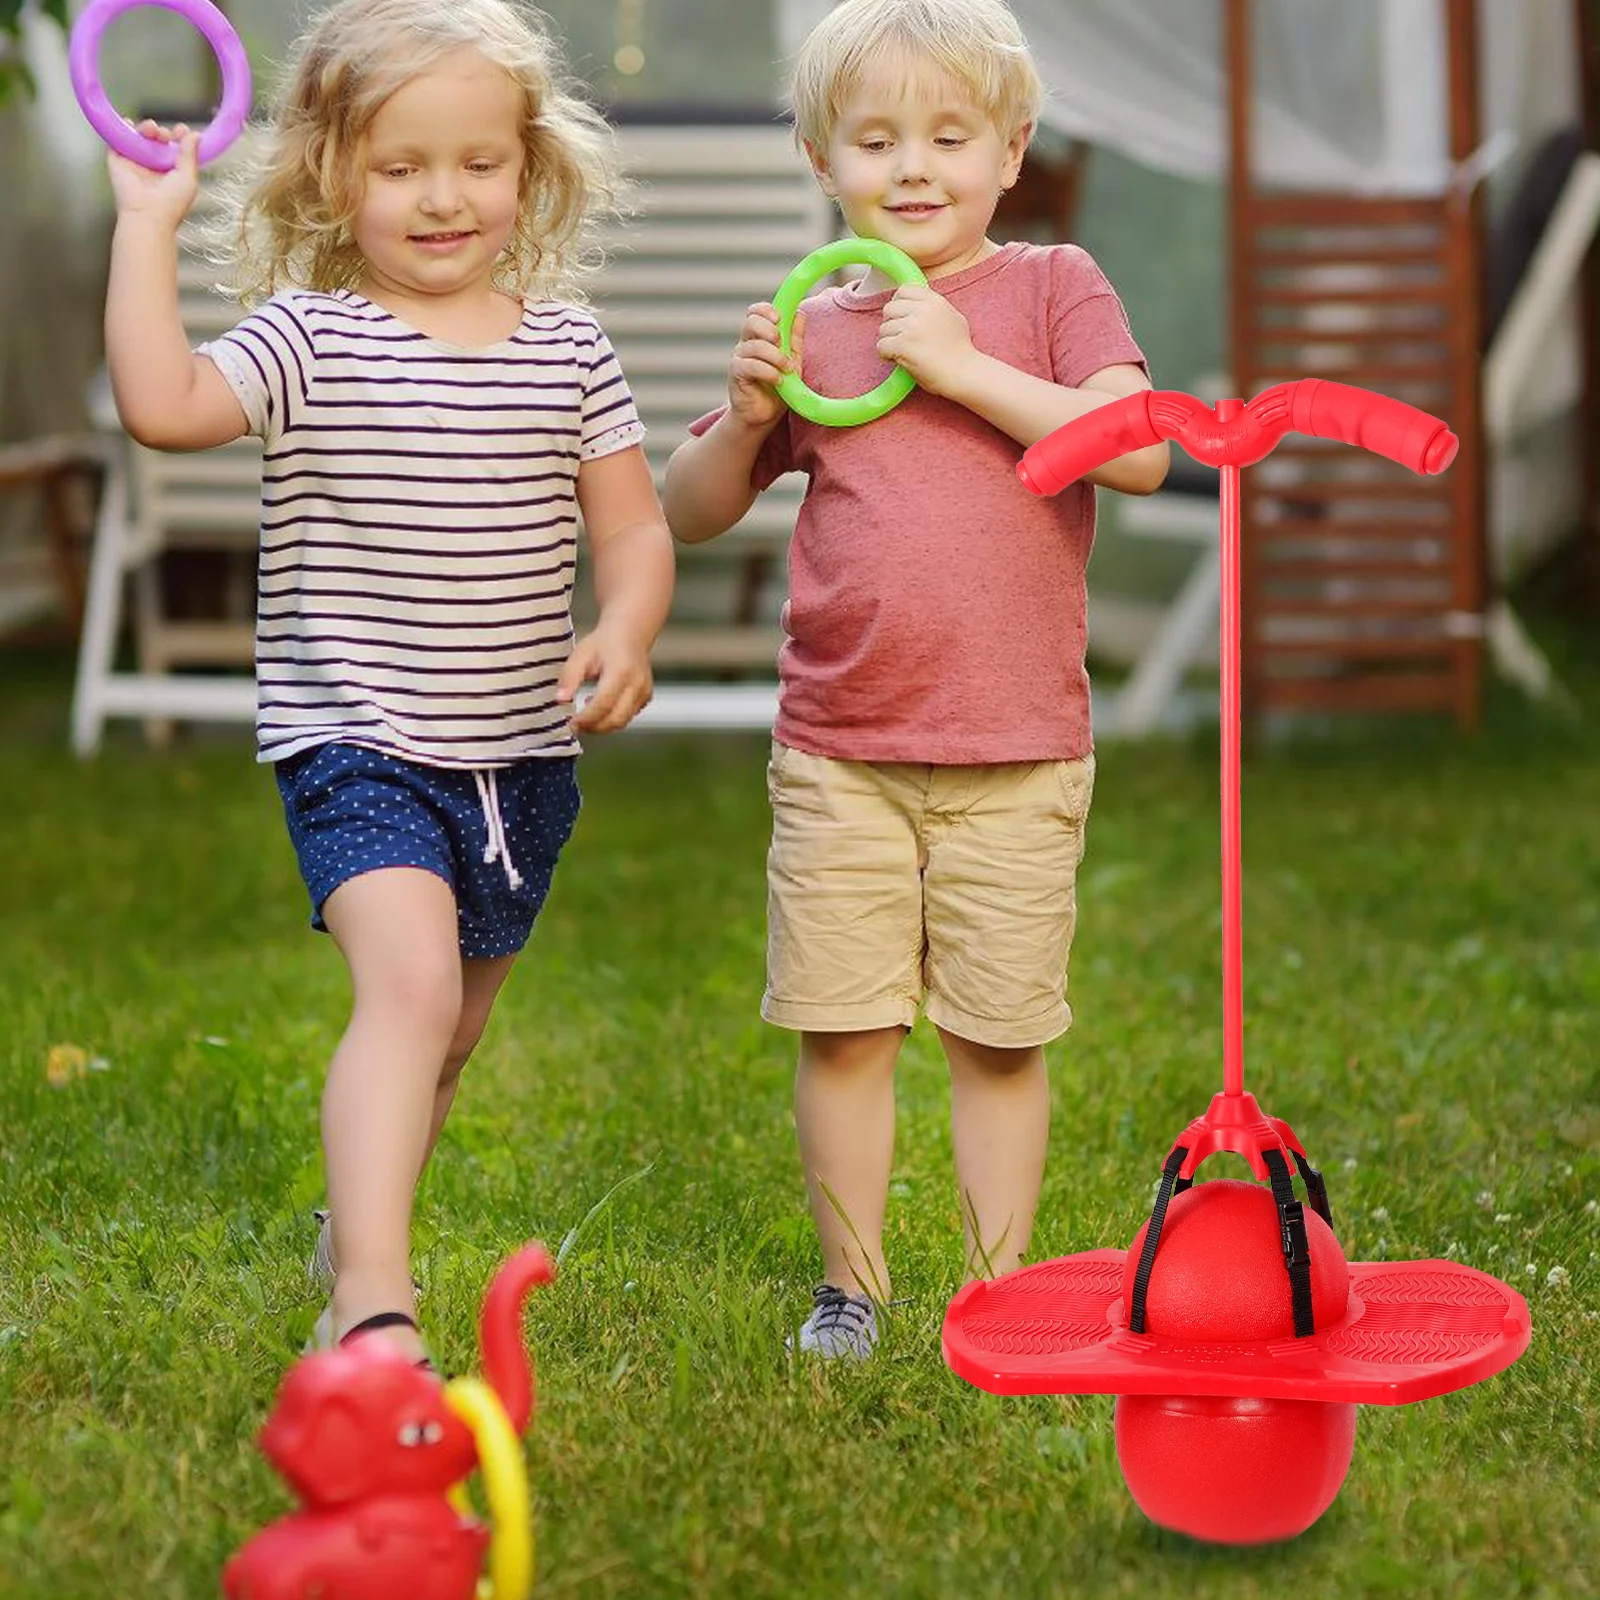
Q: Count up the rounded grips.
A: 2